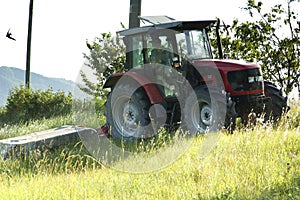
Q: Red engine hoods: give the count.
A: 1